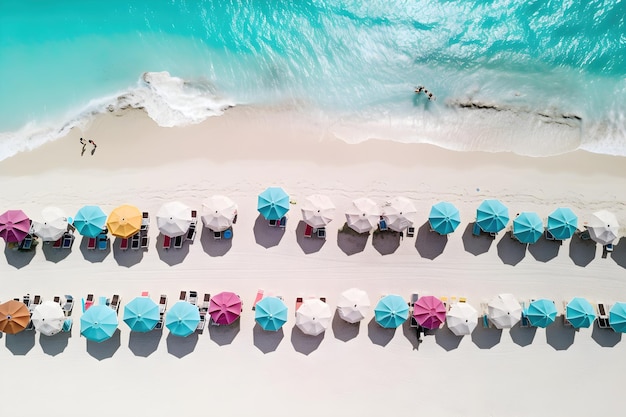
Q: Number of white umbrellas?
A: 12